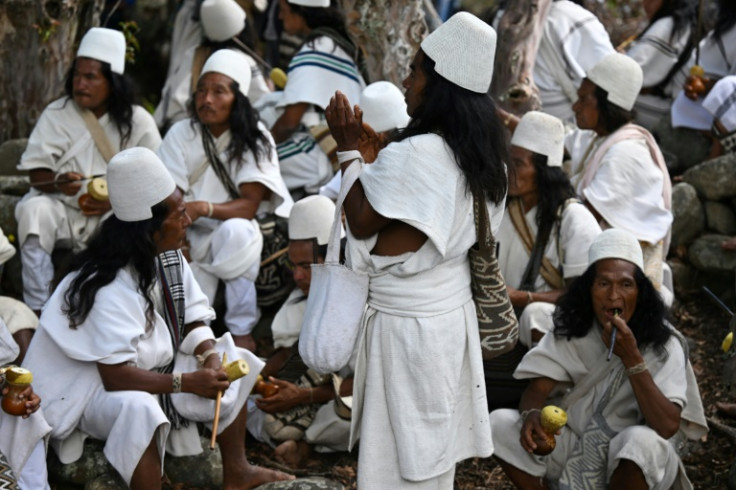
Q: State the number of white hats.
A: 11